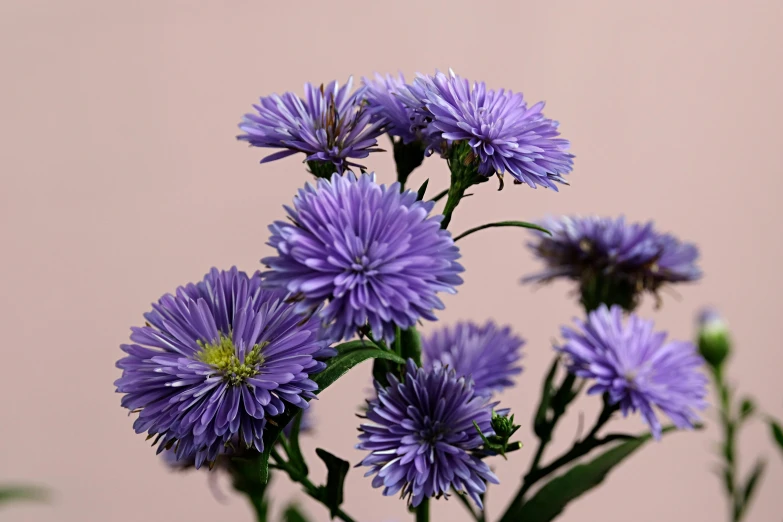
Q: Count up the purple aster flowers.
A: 9